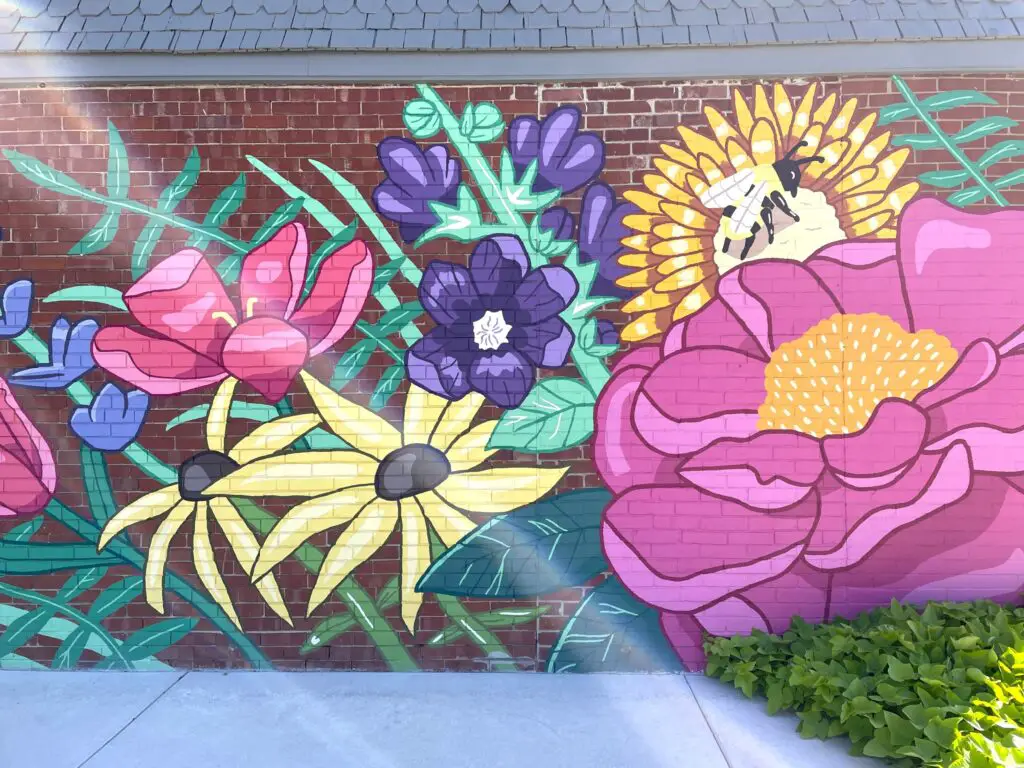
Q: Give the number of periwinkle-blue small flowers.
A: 3